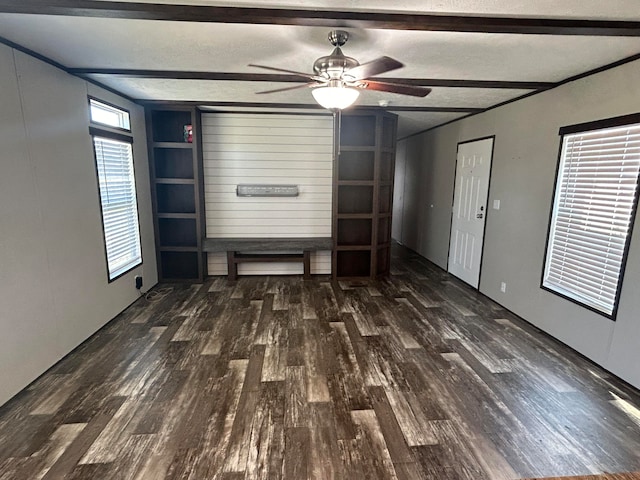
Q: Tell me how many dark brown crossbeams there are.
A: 3